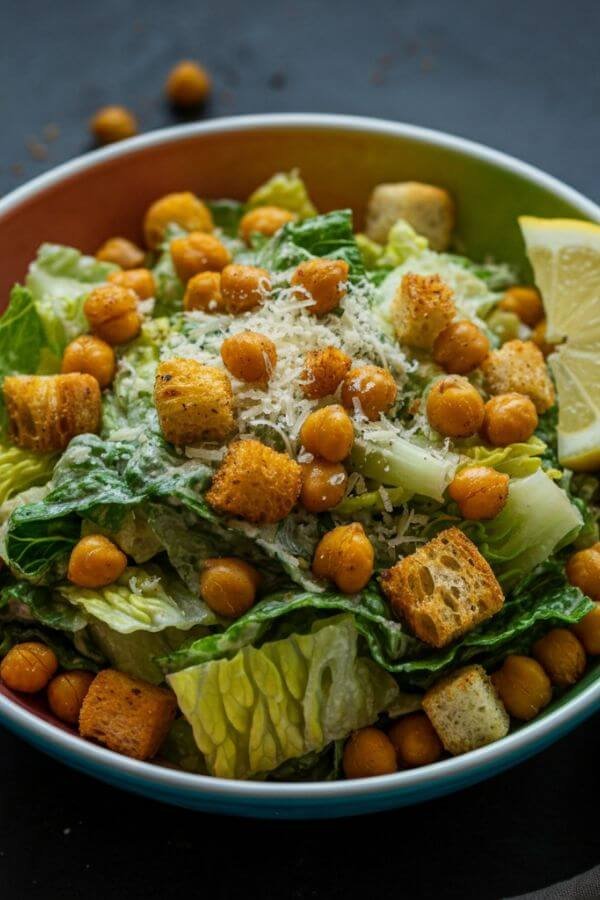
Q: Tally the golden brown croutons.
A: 9